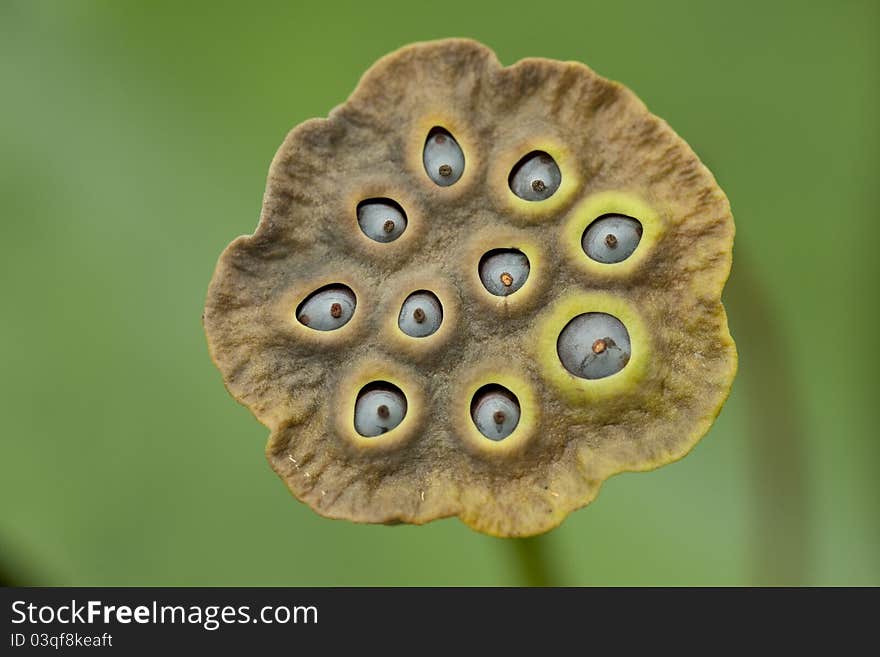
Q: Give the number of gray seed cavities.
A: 10